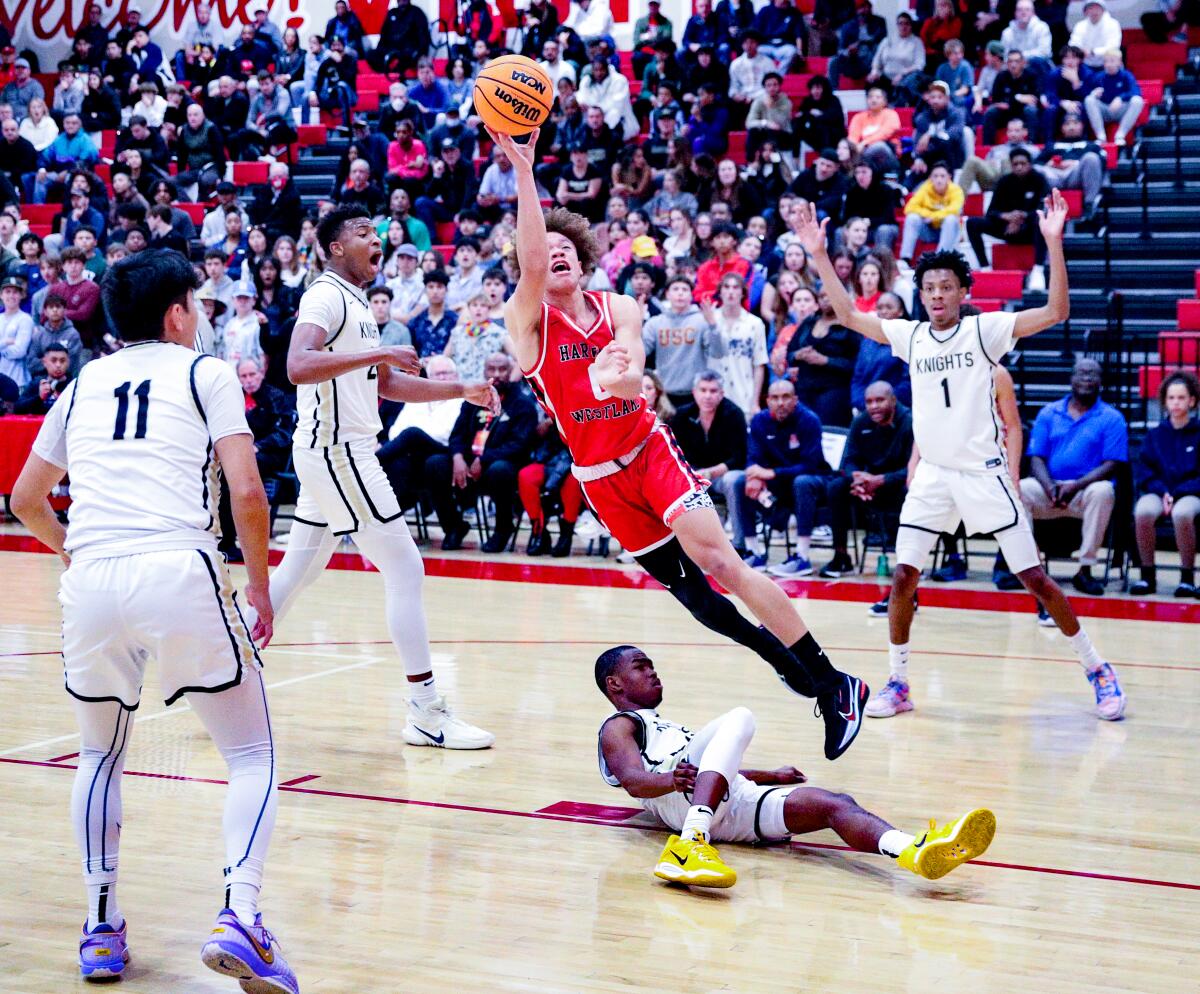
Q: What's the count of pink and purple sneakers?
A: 4